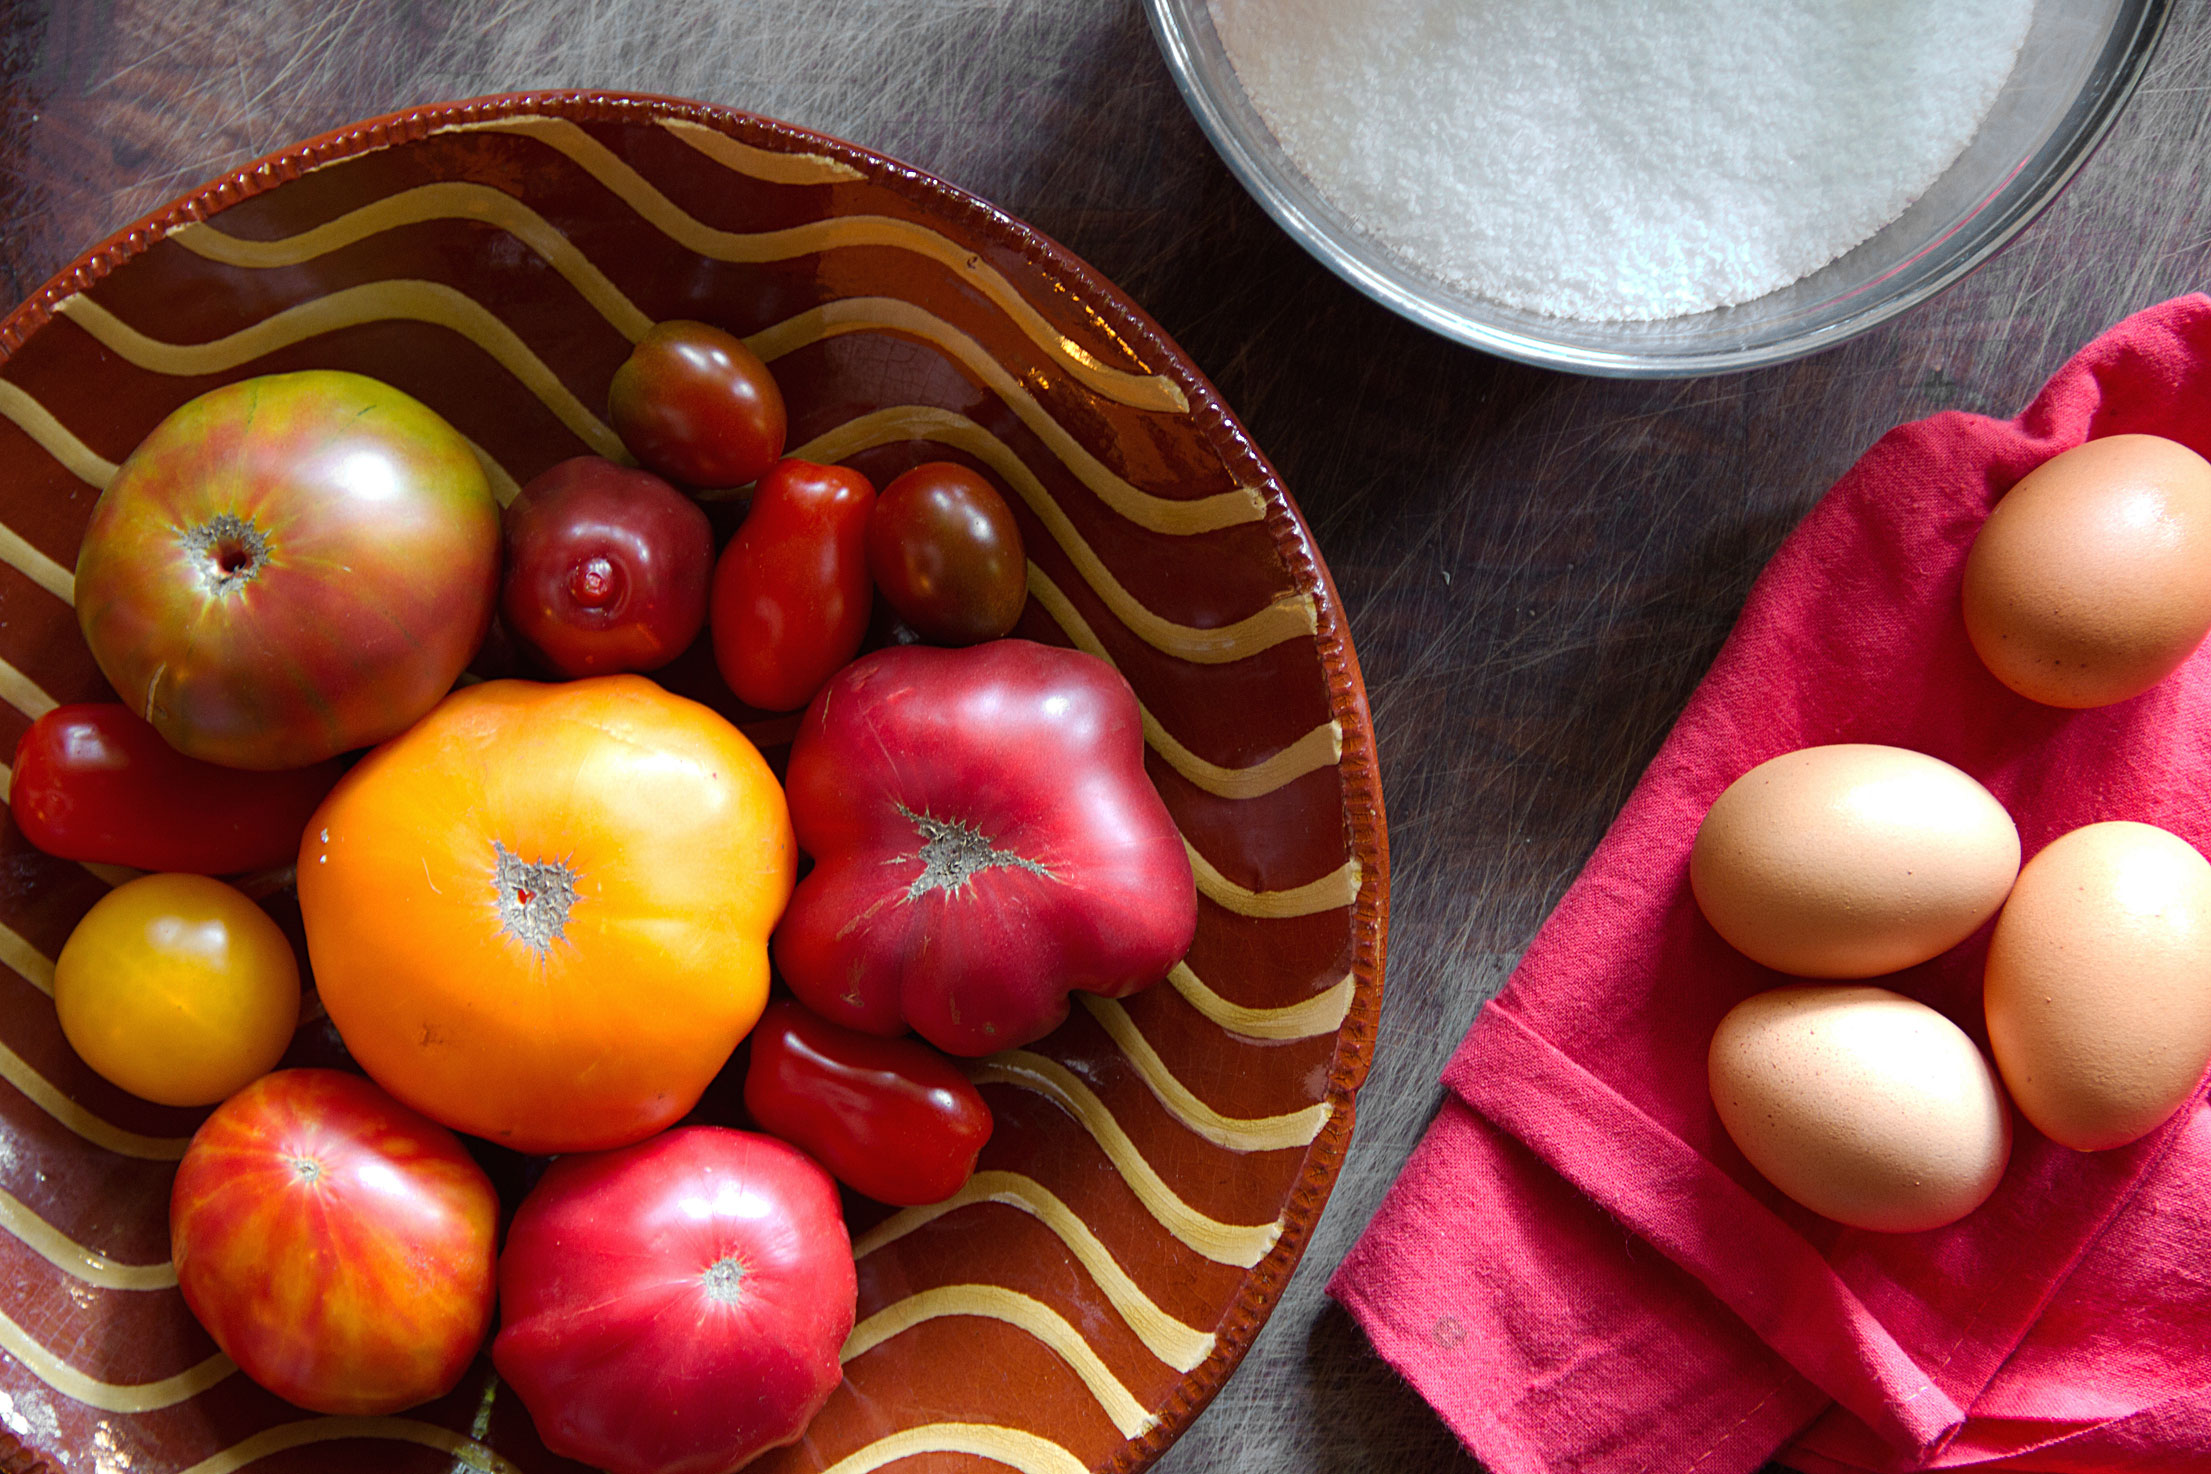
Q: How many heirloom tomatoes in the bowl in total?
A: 12